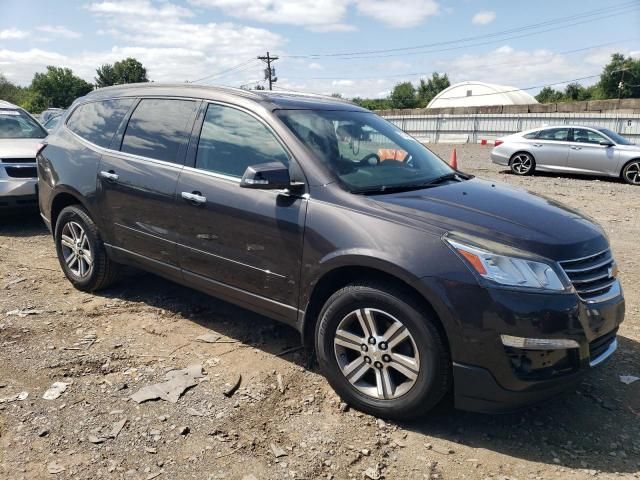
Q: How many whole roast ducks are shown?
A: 0